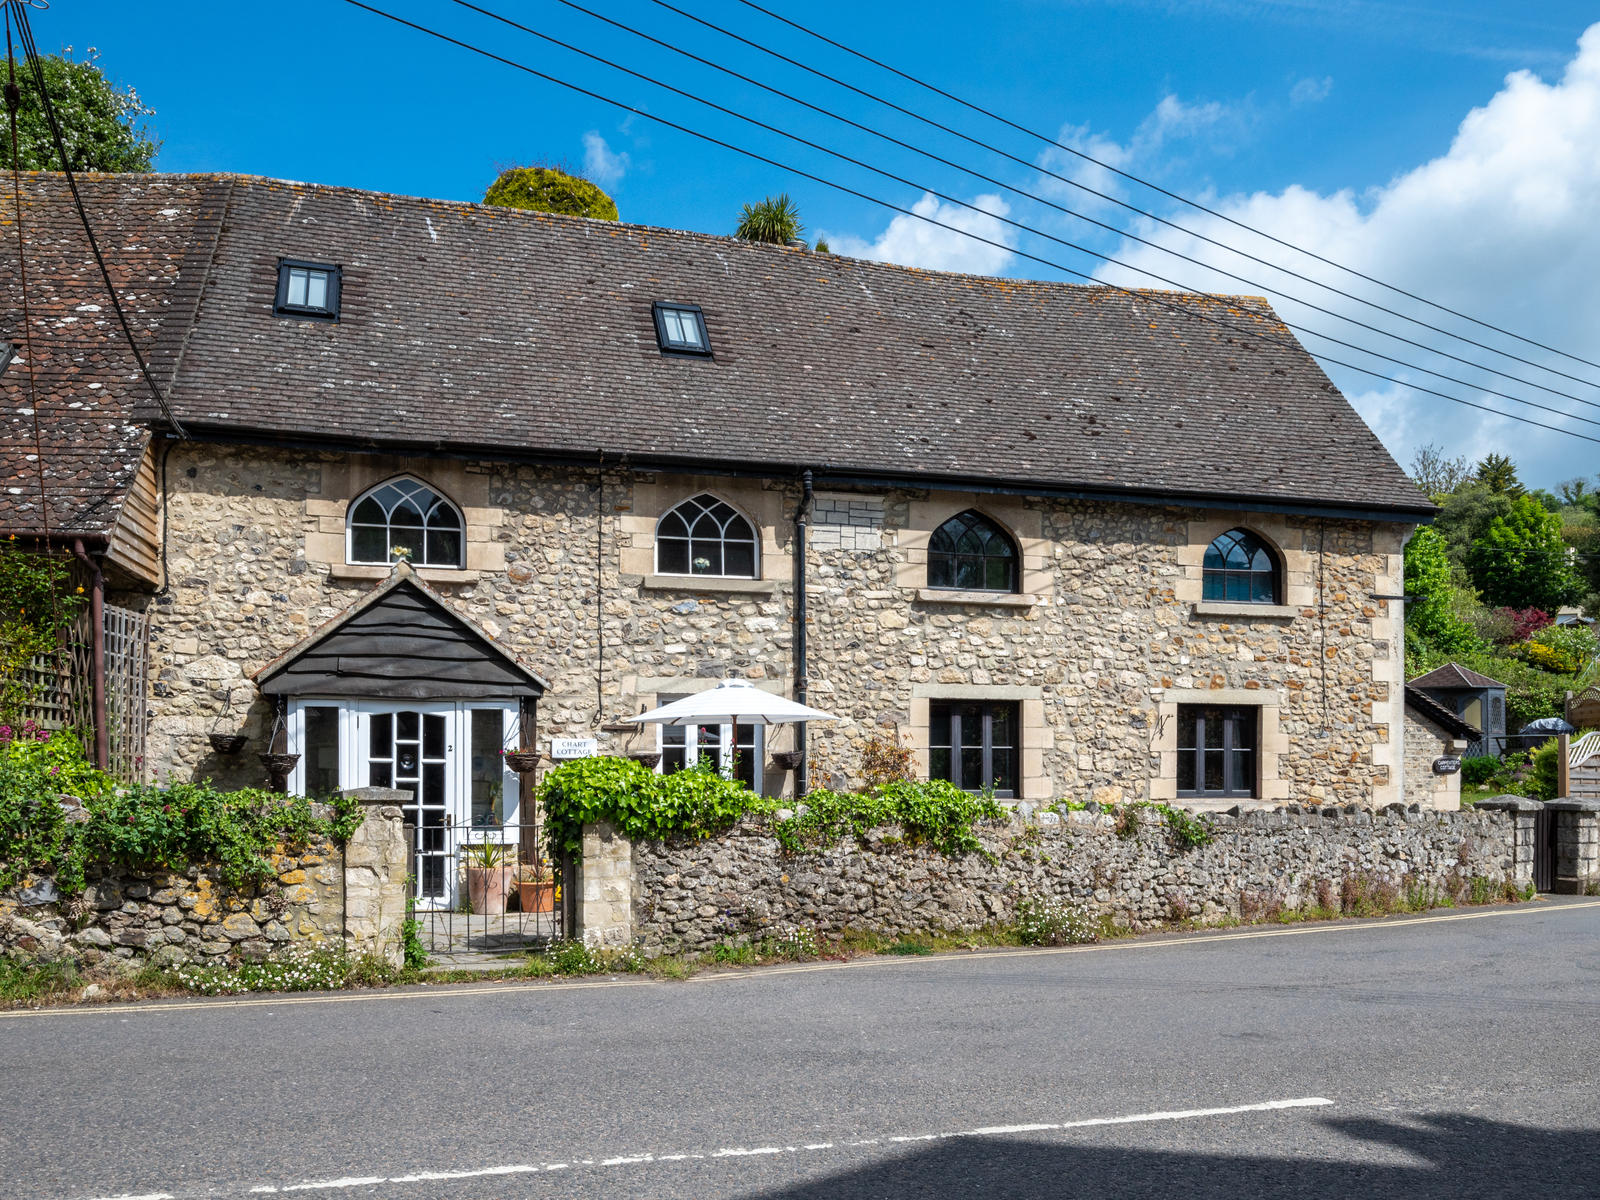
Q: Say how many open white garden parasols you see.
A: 1